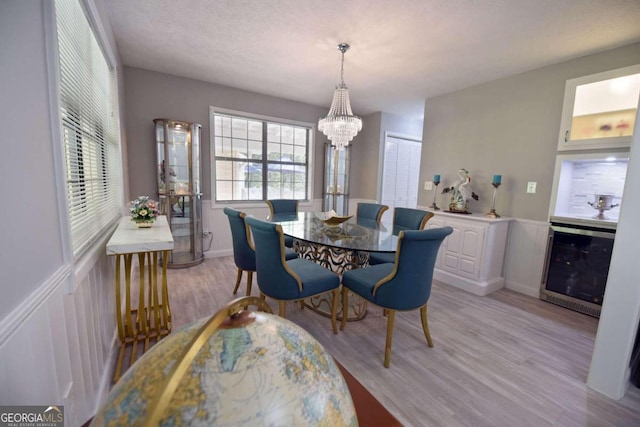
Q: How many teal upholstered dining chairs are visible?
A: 6